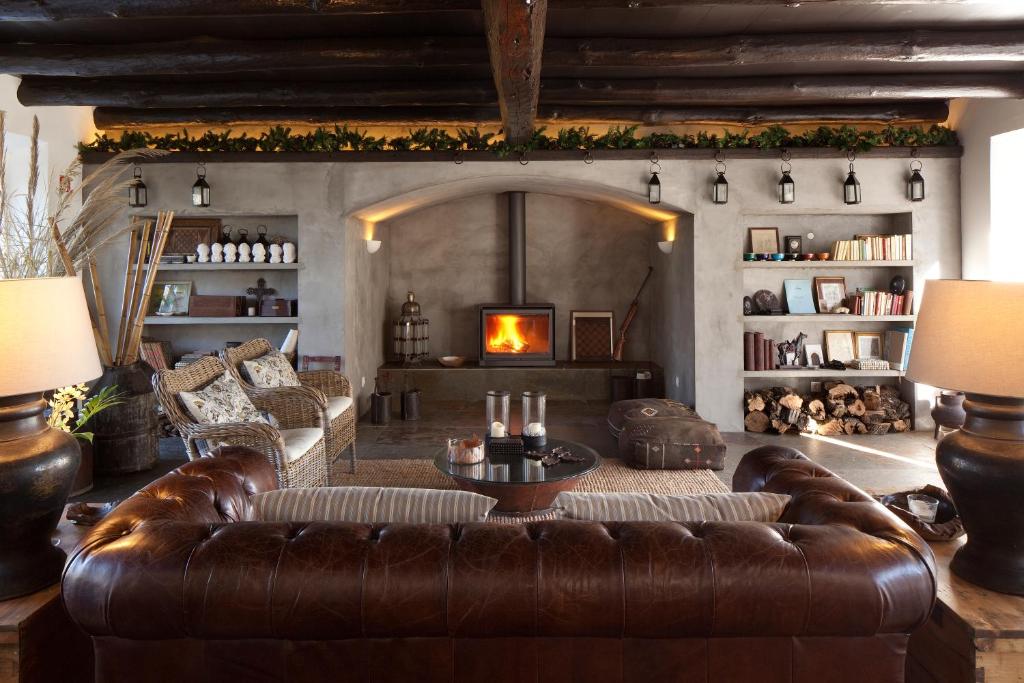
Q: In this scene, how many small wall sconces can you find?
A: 2